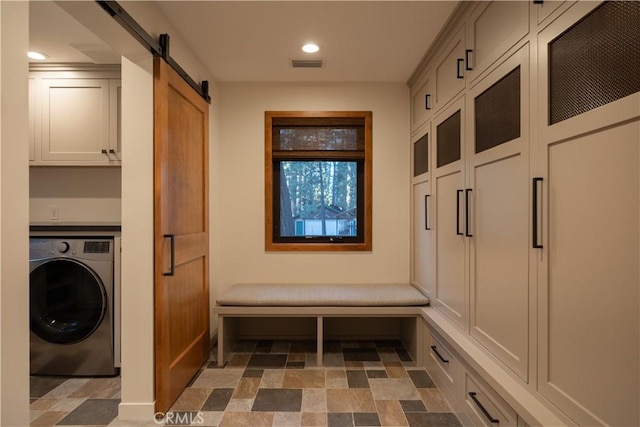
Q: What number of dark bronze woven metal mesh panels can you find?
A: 4